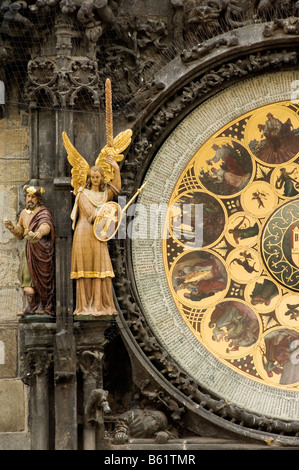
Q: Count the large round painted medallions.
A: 6